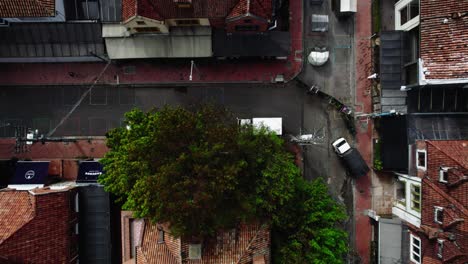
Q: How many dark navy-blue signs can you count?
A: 2